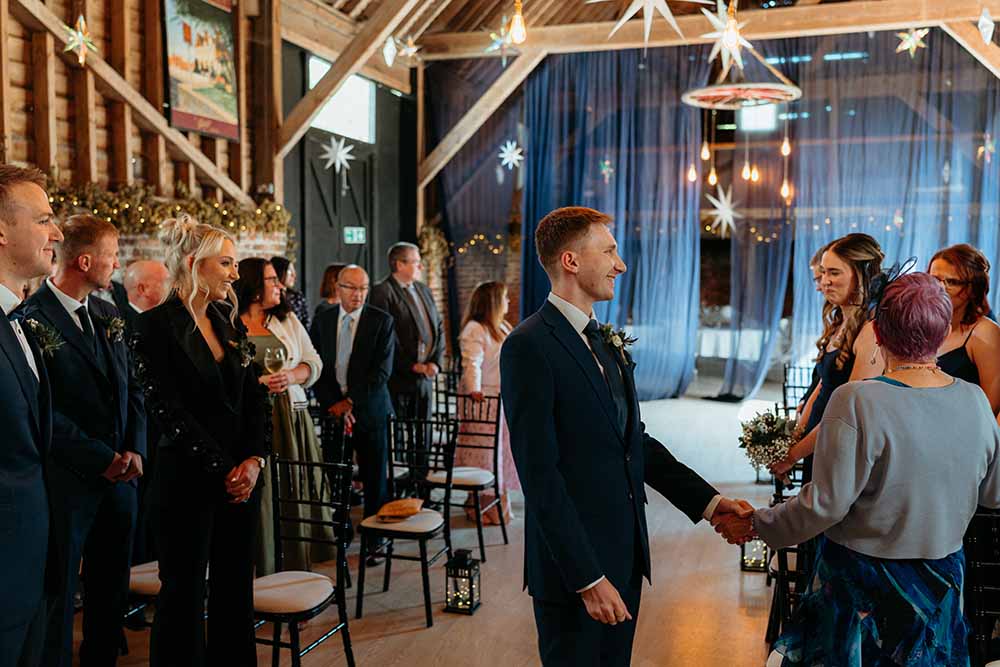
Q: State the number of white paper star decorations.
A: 5